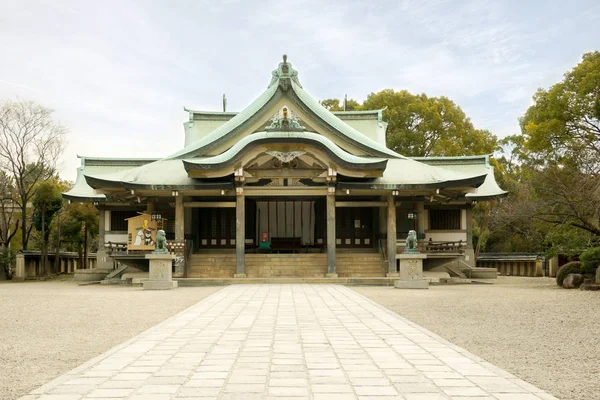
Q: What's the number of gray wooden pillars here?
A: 4